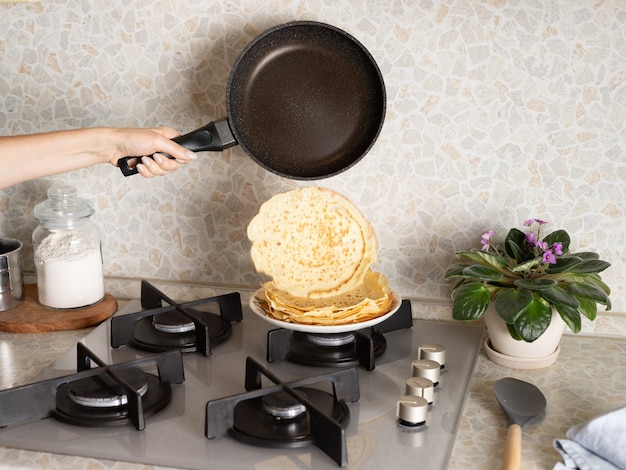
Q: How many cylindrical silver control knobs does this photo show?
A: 4